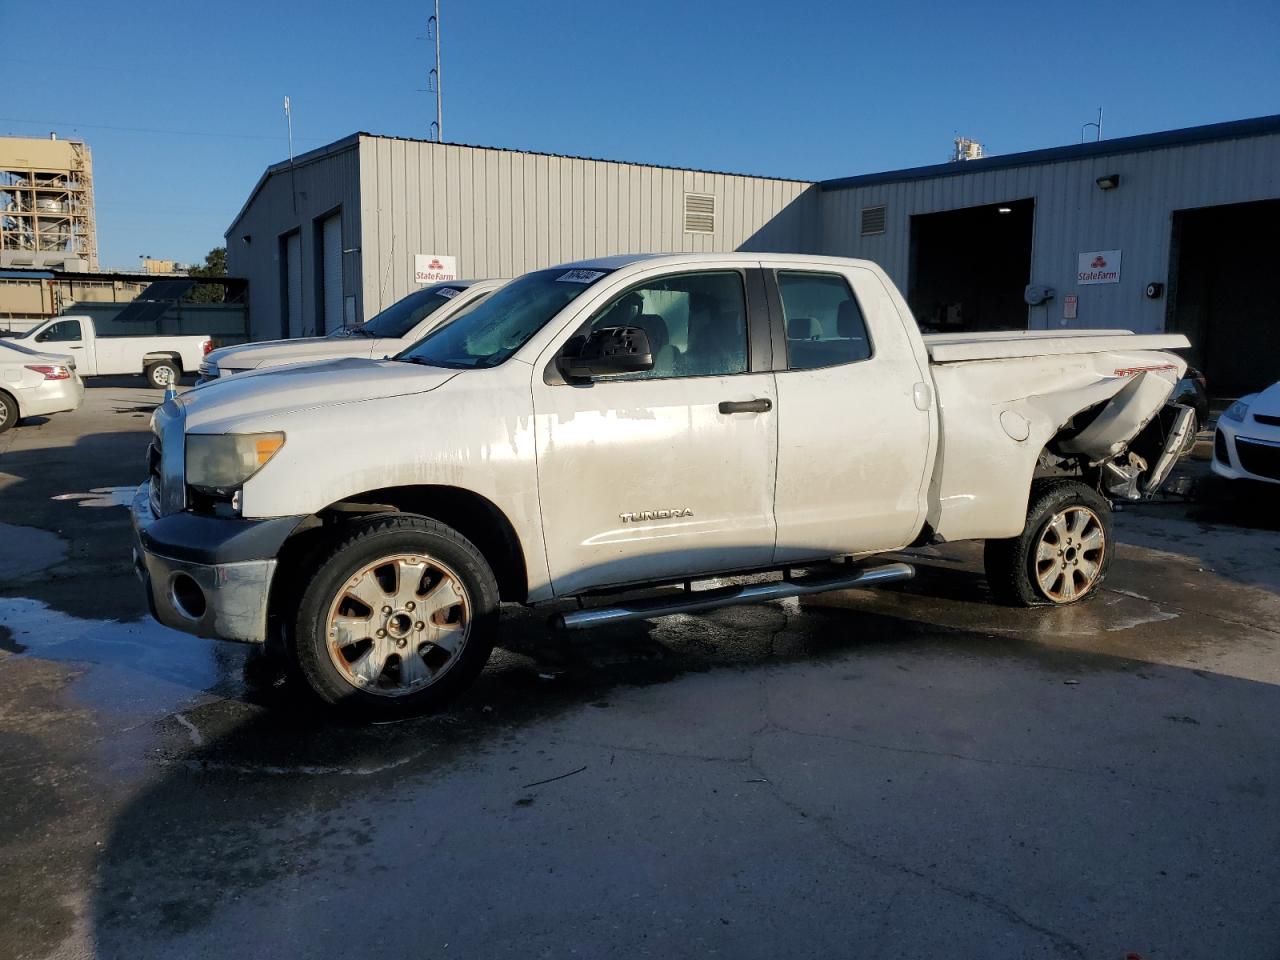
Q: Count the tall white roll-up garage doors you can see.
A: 2